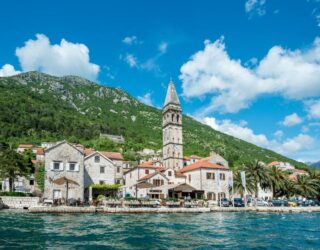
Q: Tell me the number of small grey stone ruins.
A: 1